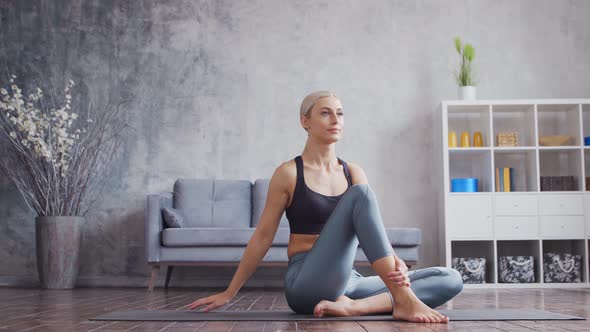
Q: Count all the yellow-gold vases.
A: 3